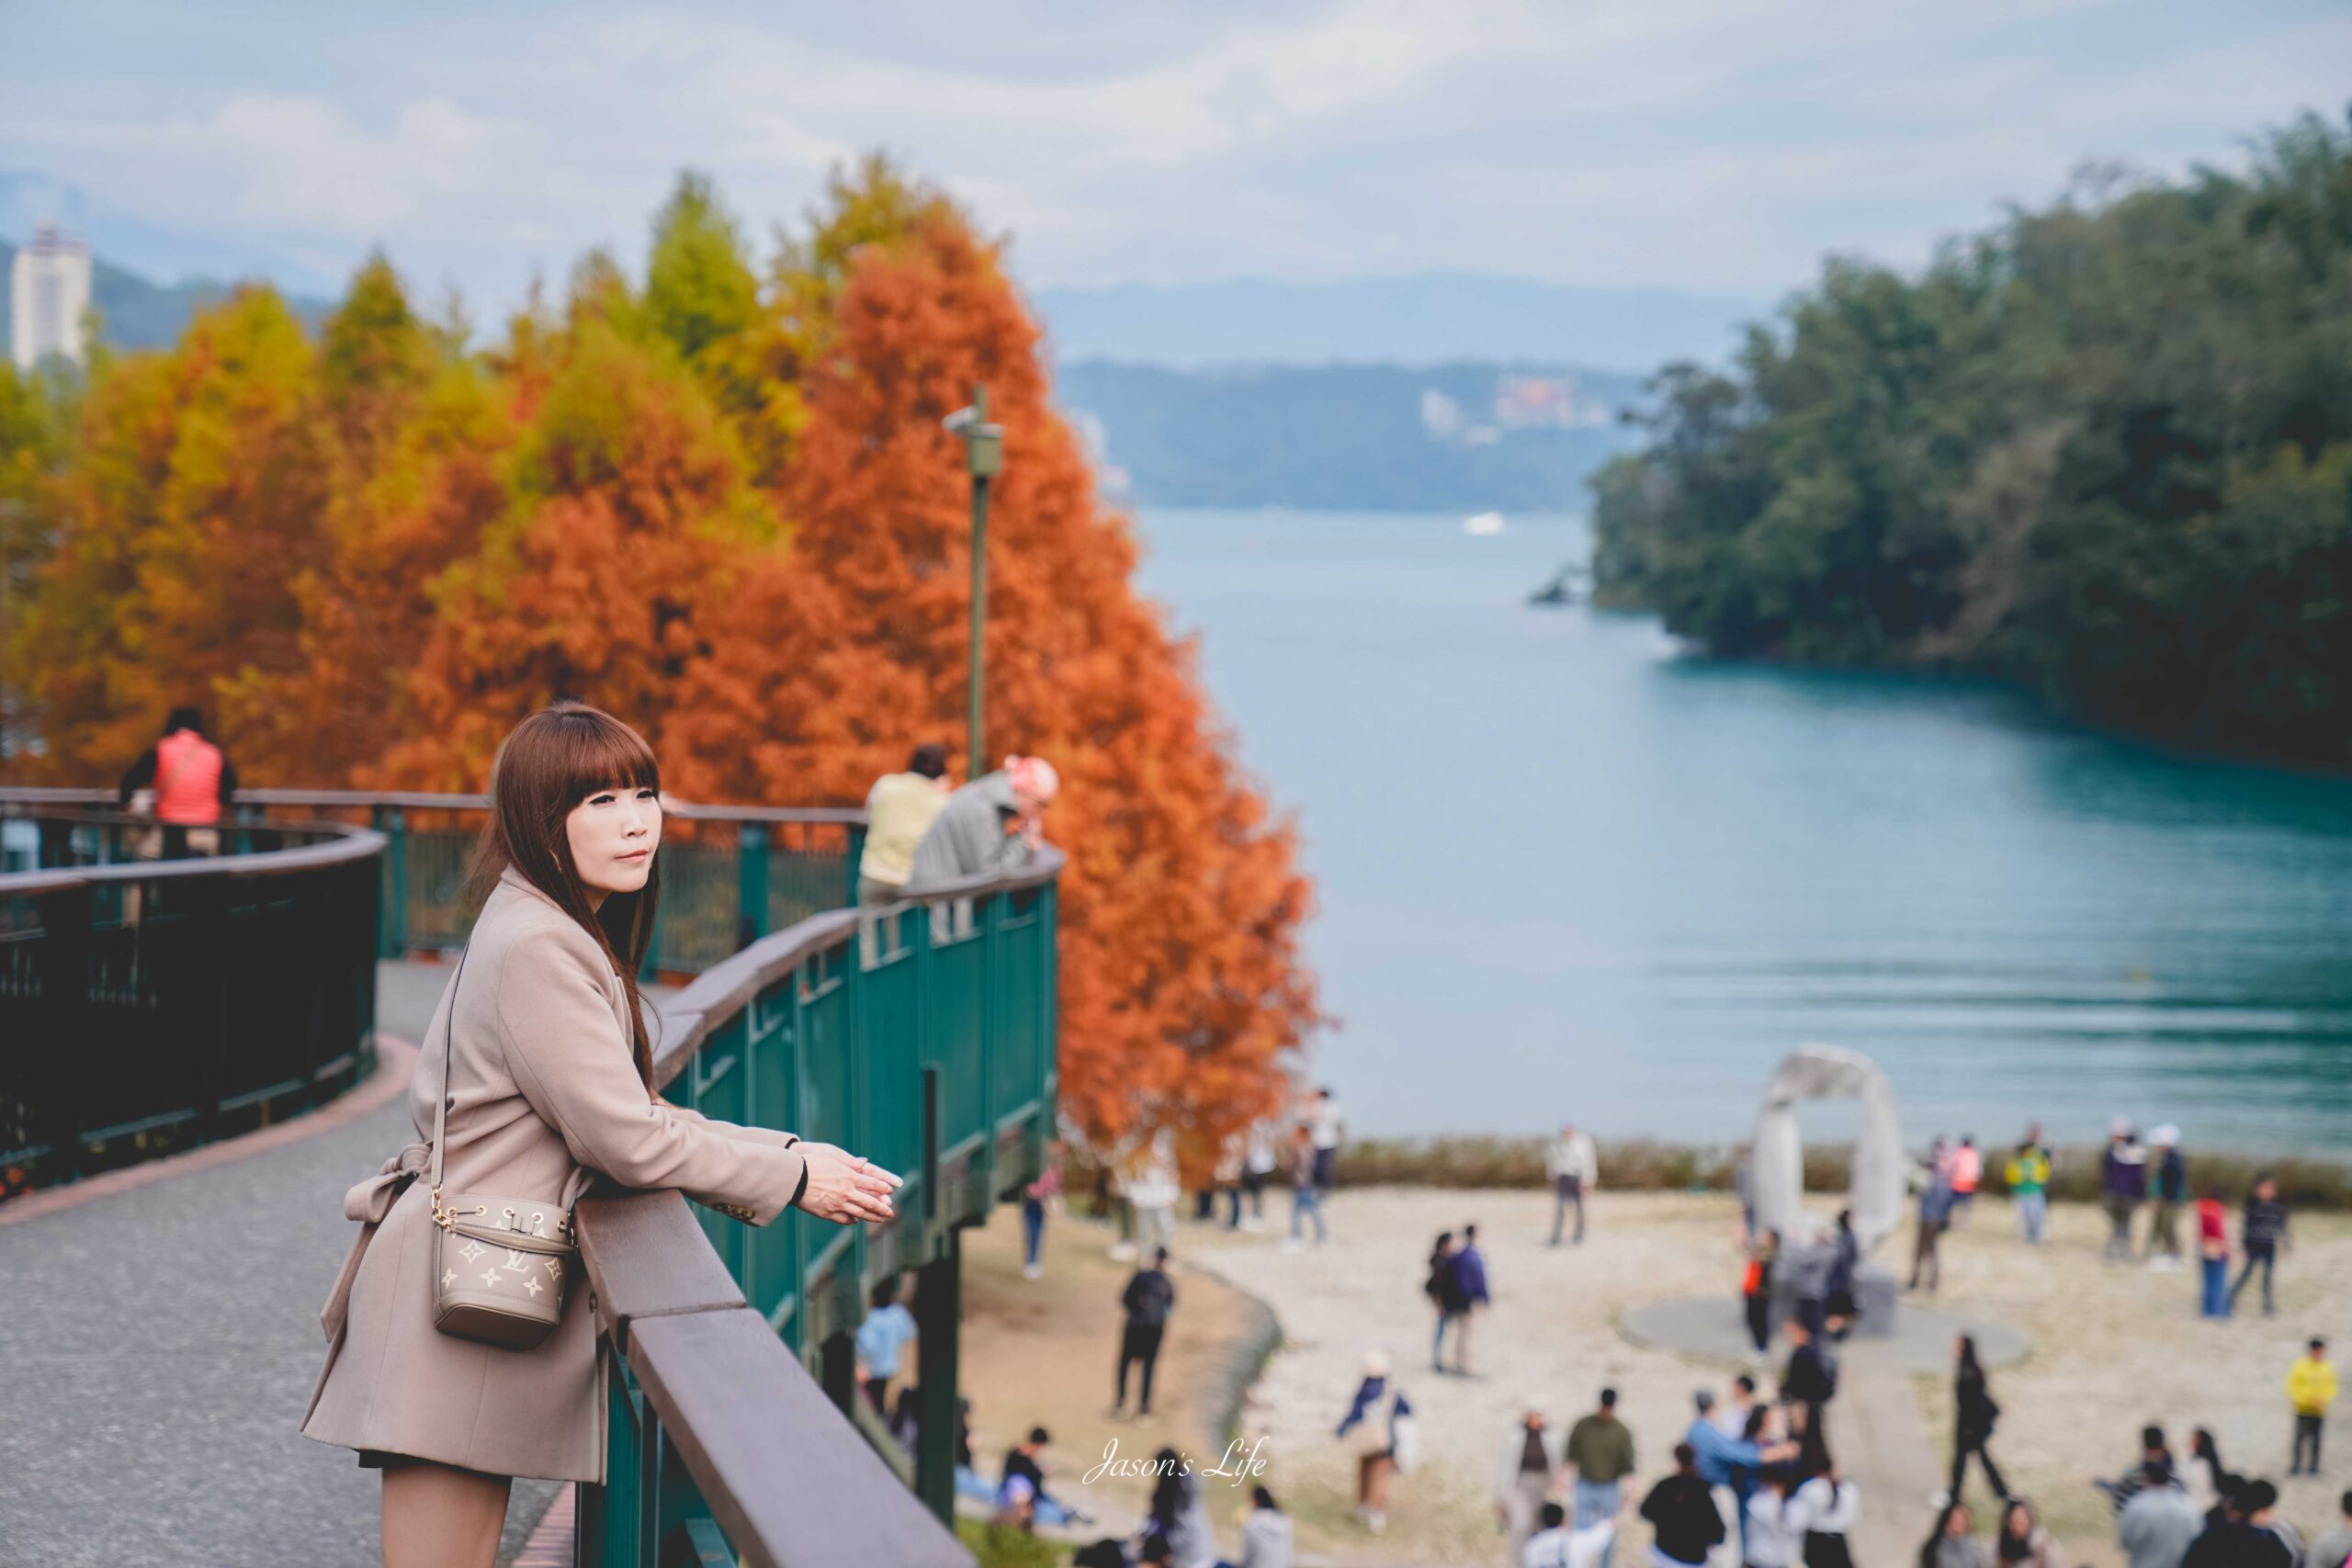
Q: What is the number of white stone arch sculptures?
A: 1